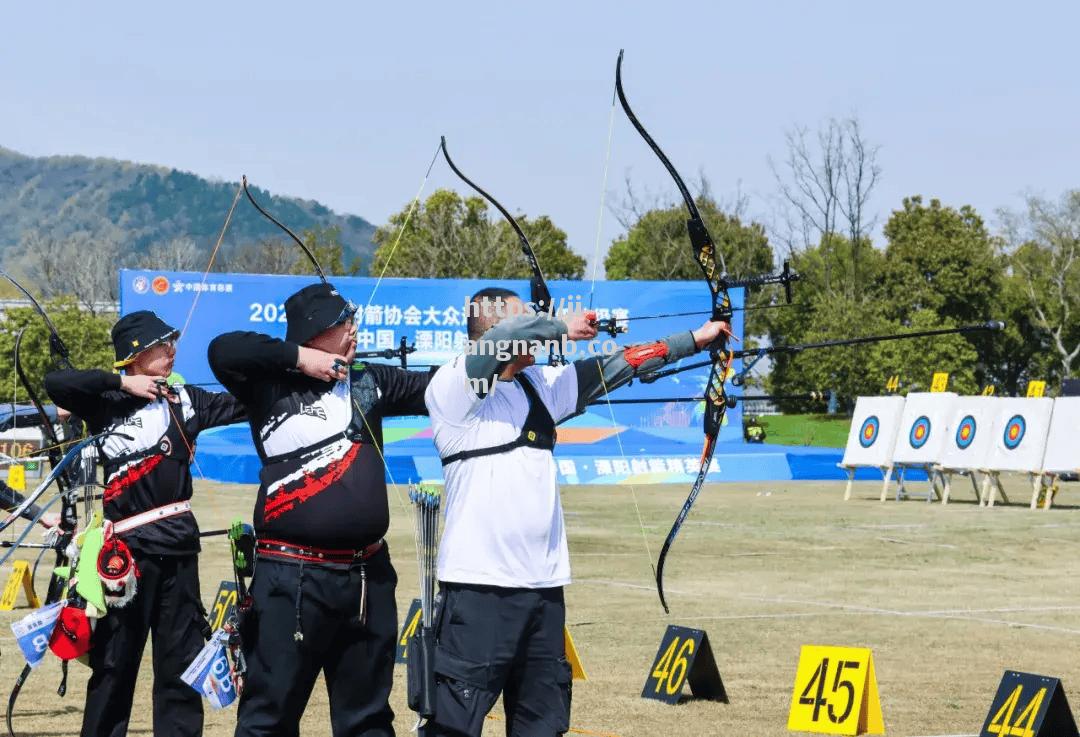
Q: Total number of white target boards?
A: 5